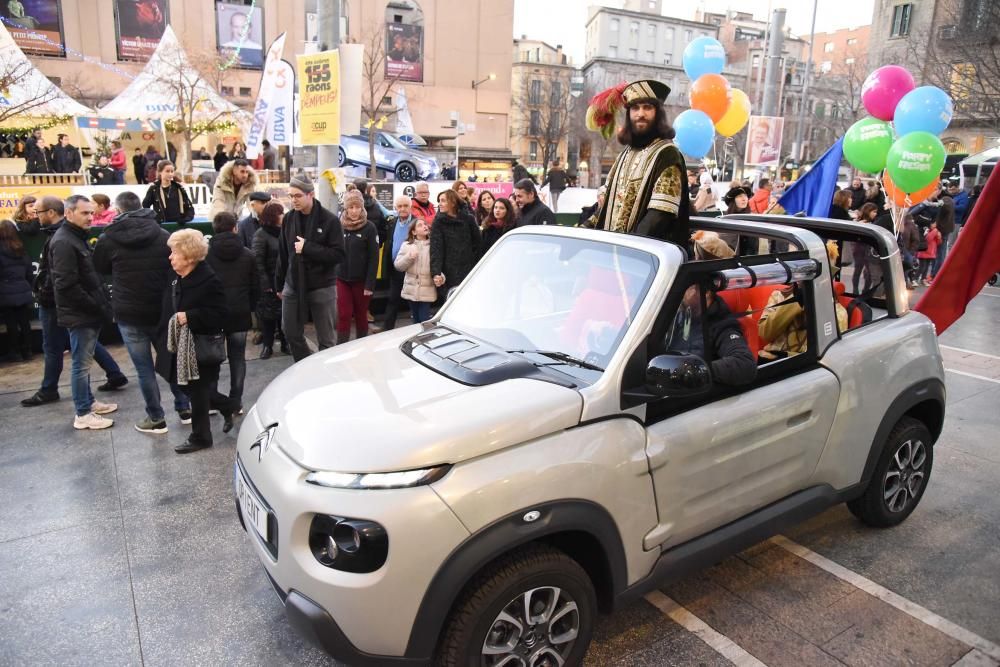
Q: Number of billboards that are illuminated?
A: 0